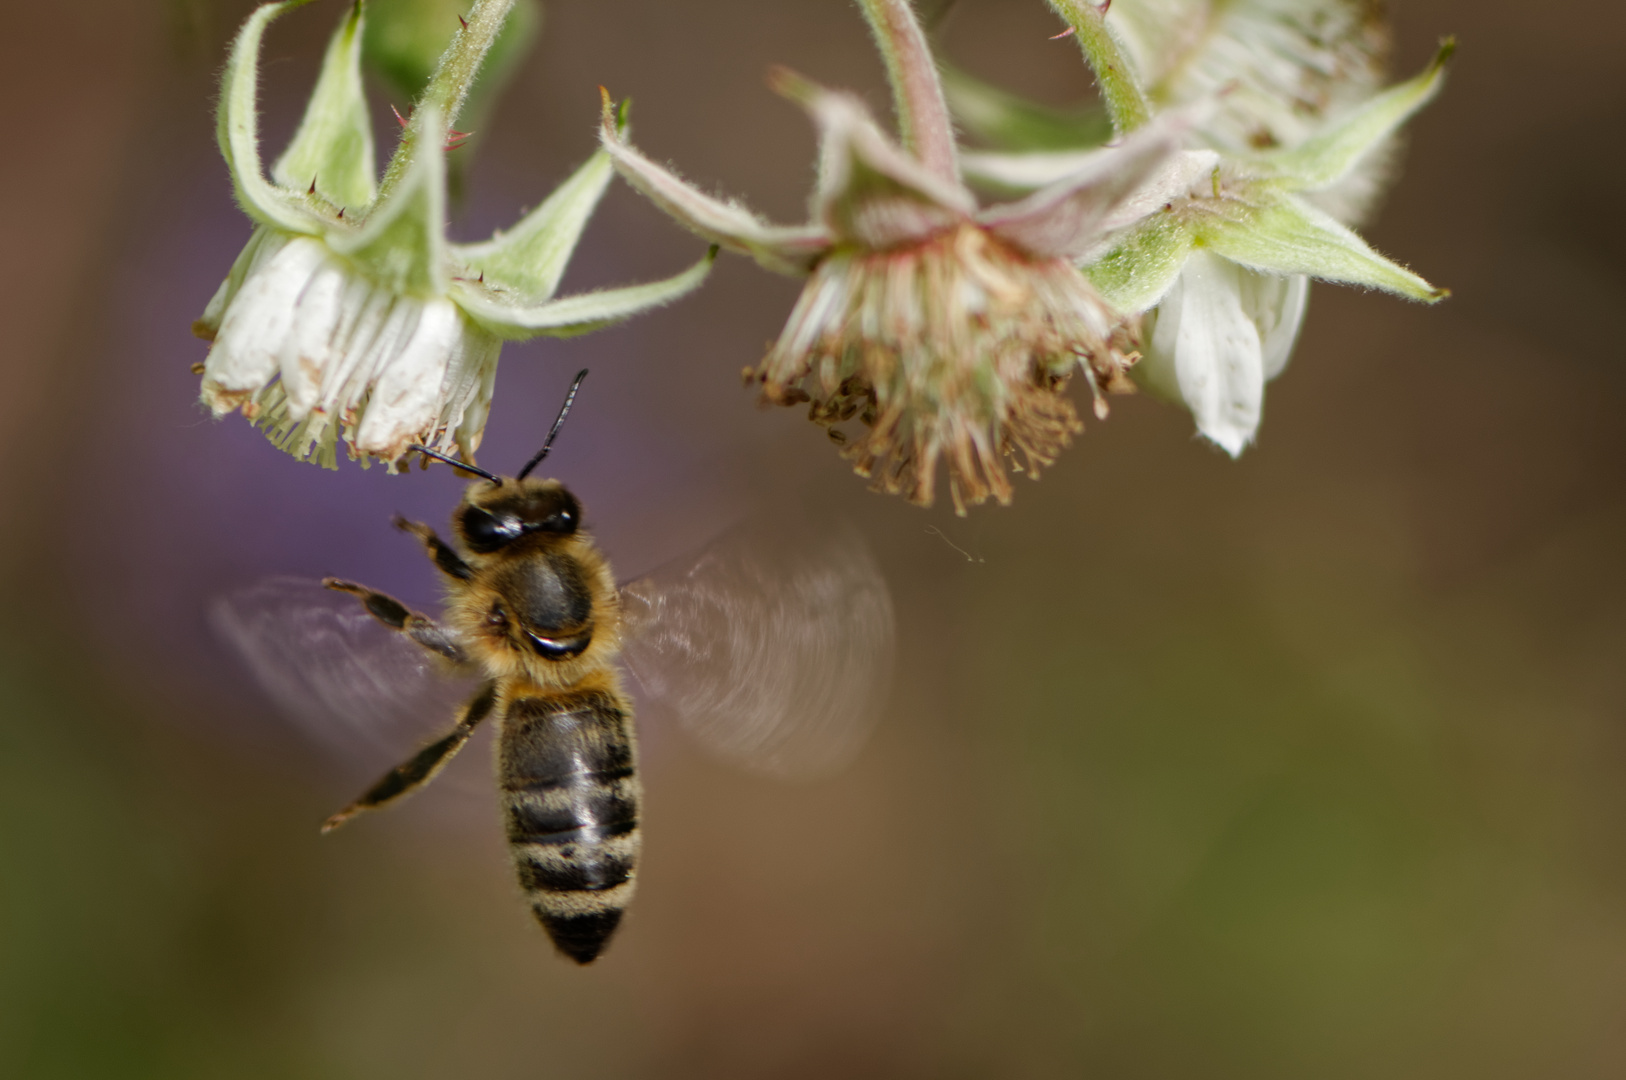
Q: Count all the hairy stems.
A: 3